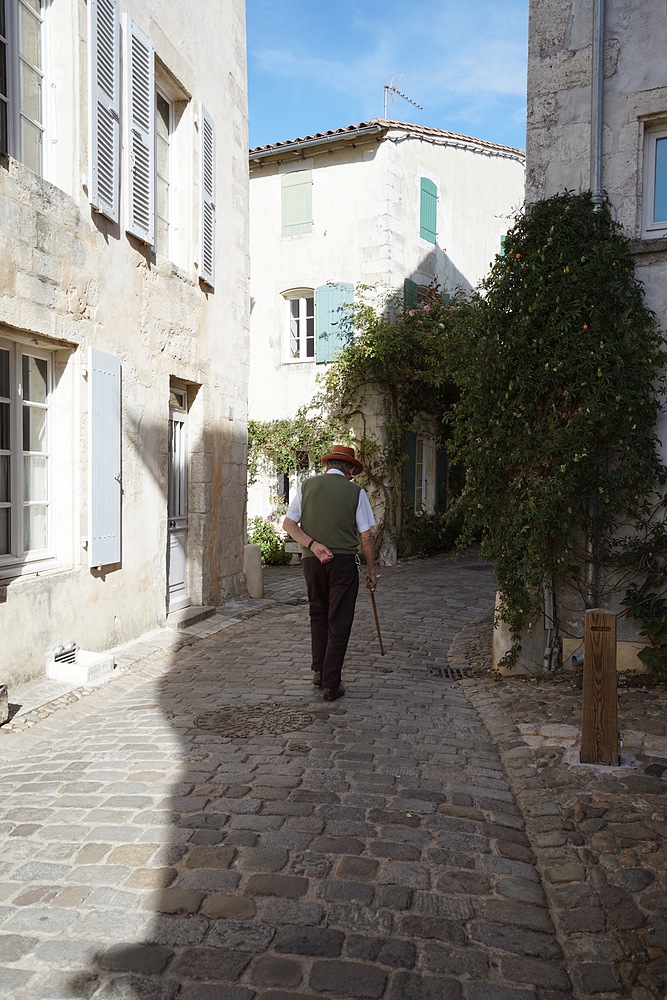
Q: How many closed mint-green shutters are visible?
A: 2